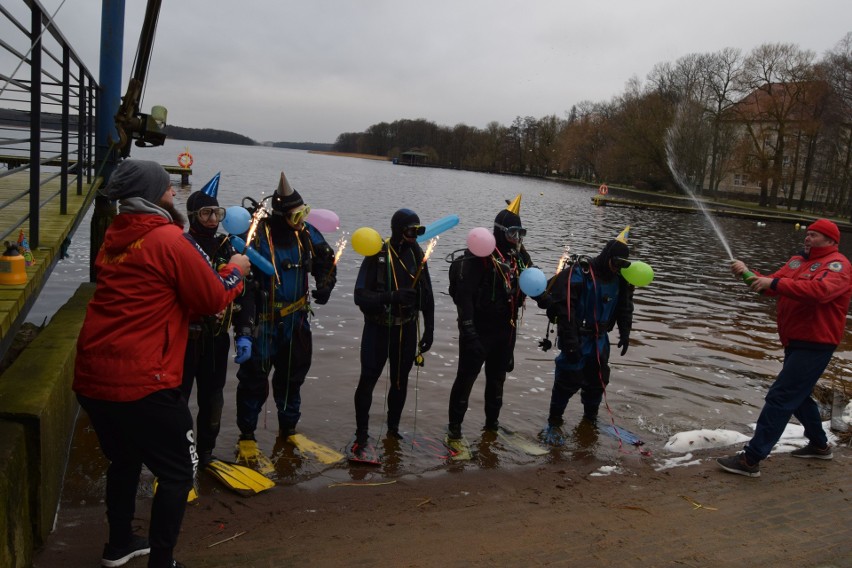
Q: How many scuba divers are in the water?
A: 5